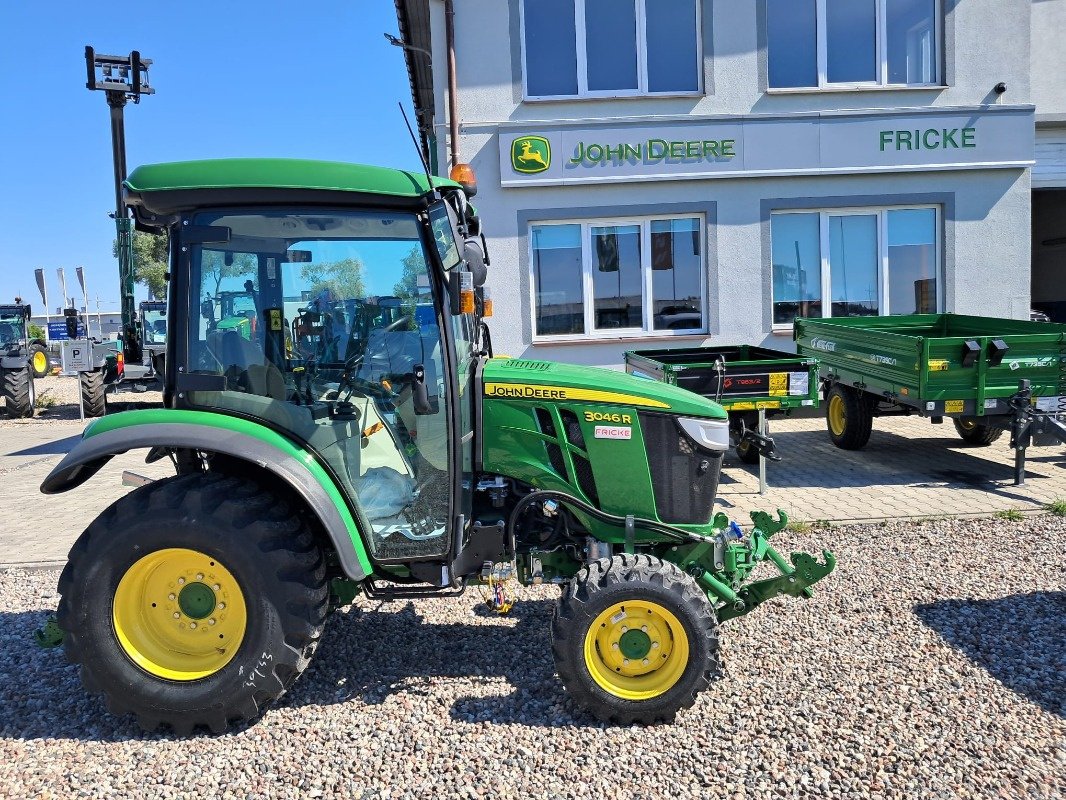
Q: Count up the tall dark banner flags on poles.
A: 3